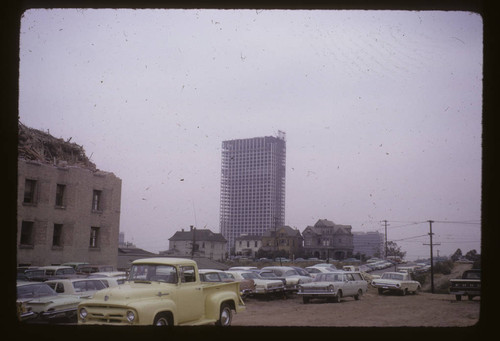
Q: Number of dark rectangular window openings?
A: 6